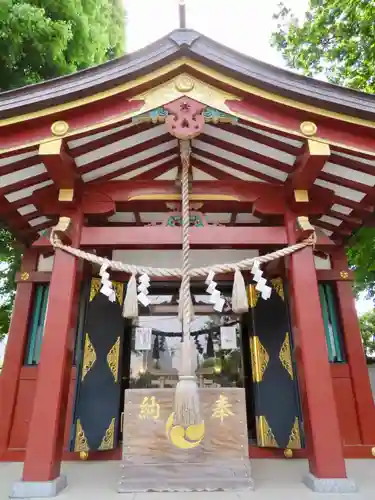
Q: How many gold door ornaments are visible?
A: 12